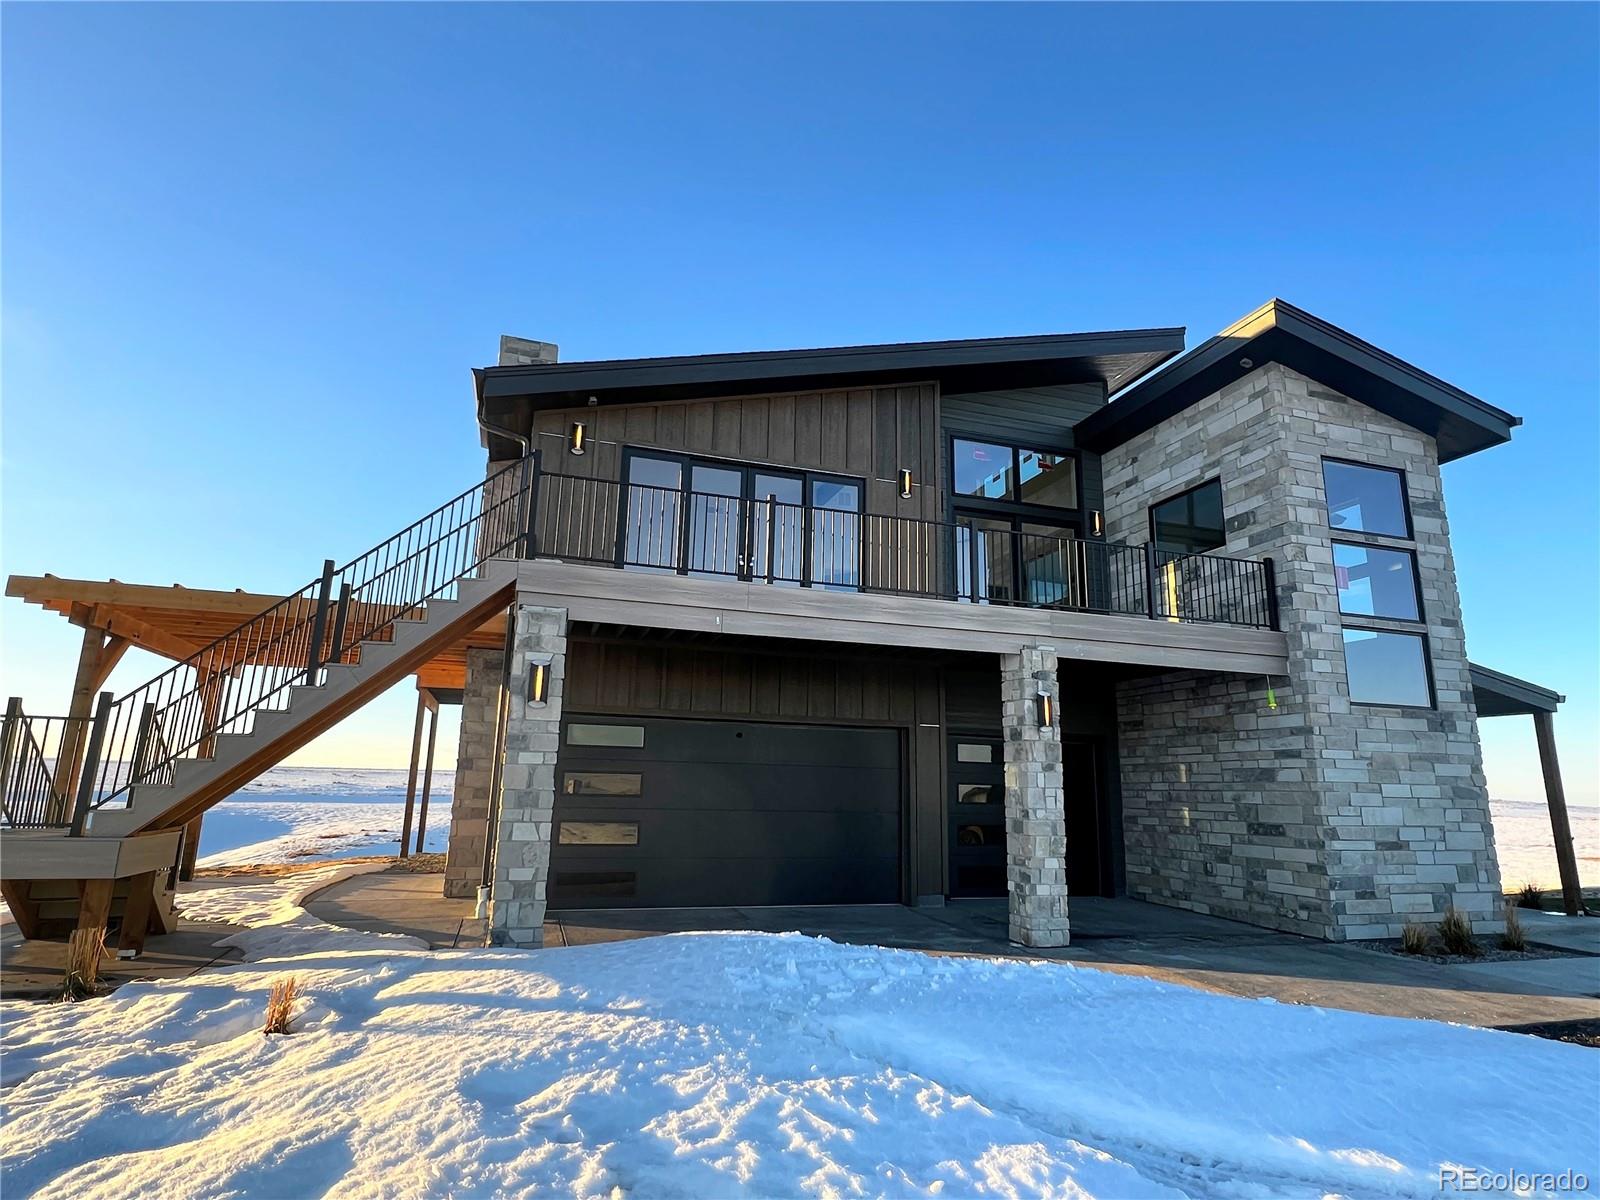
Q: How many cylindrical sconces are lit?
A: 5